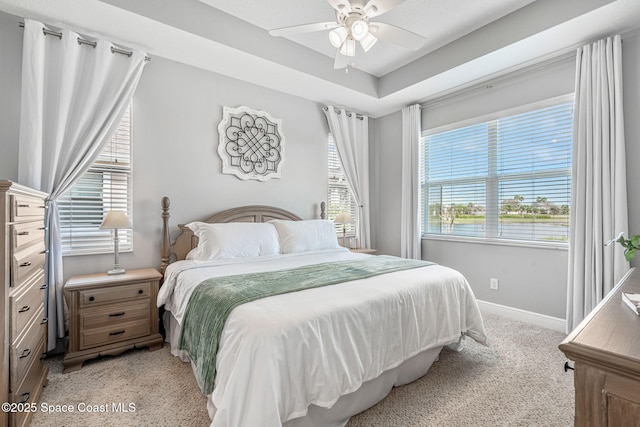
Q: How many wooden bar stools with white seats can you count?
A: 0